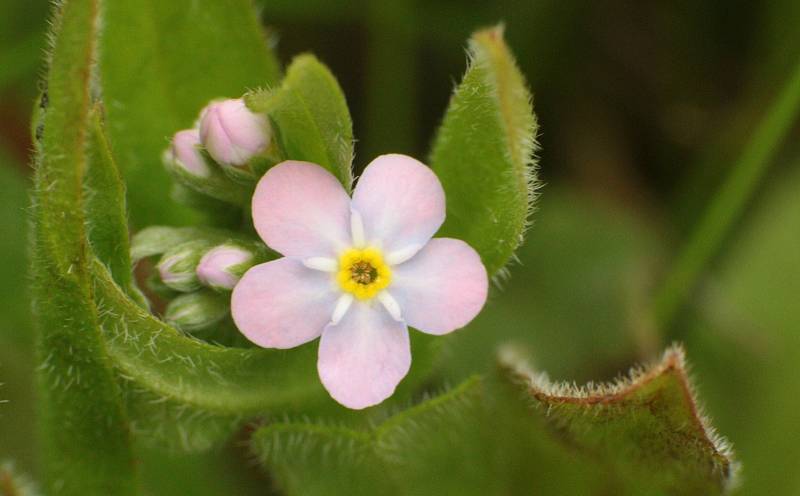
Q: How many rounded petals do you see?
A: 5